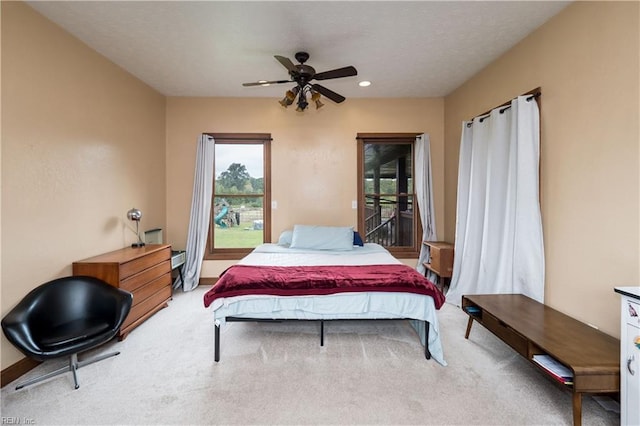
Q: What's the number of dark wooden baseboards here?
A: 2